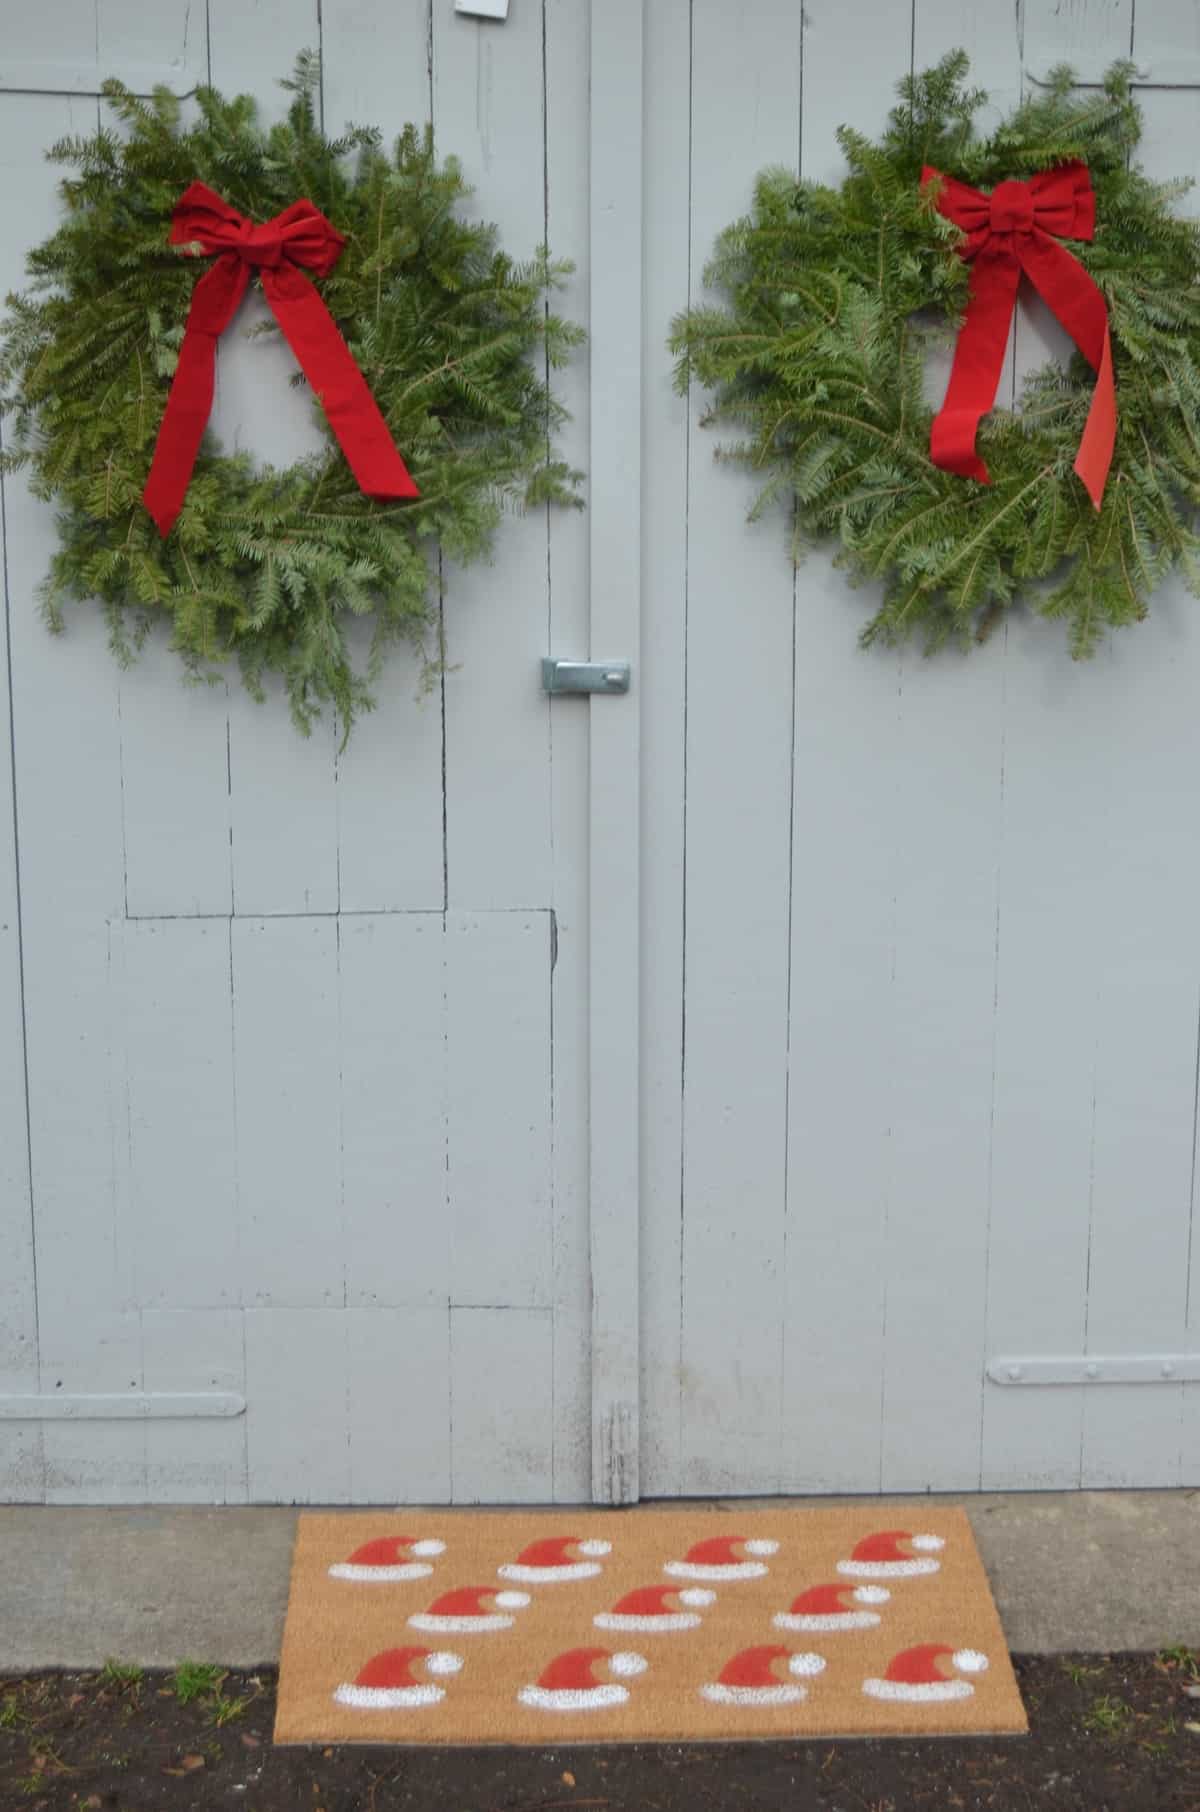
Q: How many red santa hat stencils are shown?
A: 11